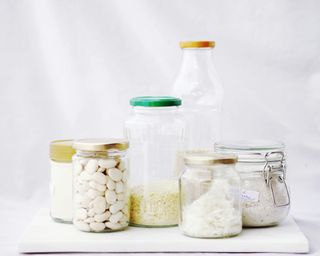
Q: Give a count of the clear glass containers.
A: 6